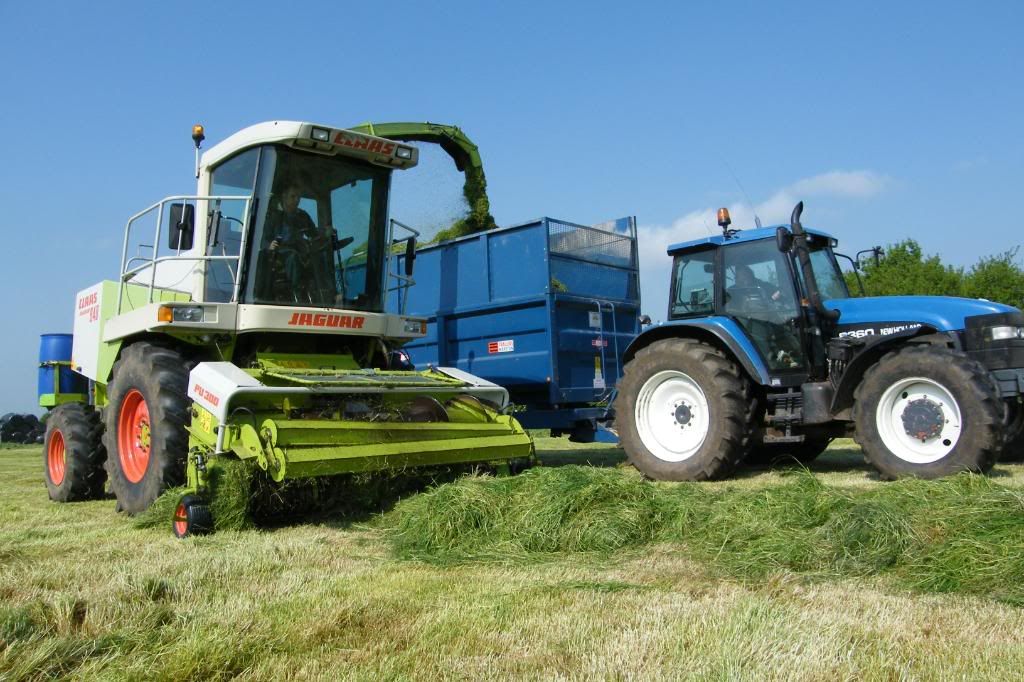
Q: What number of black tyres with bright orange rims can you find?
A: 3